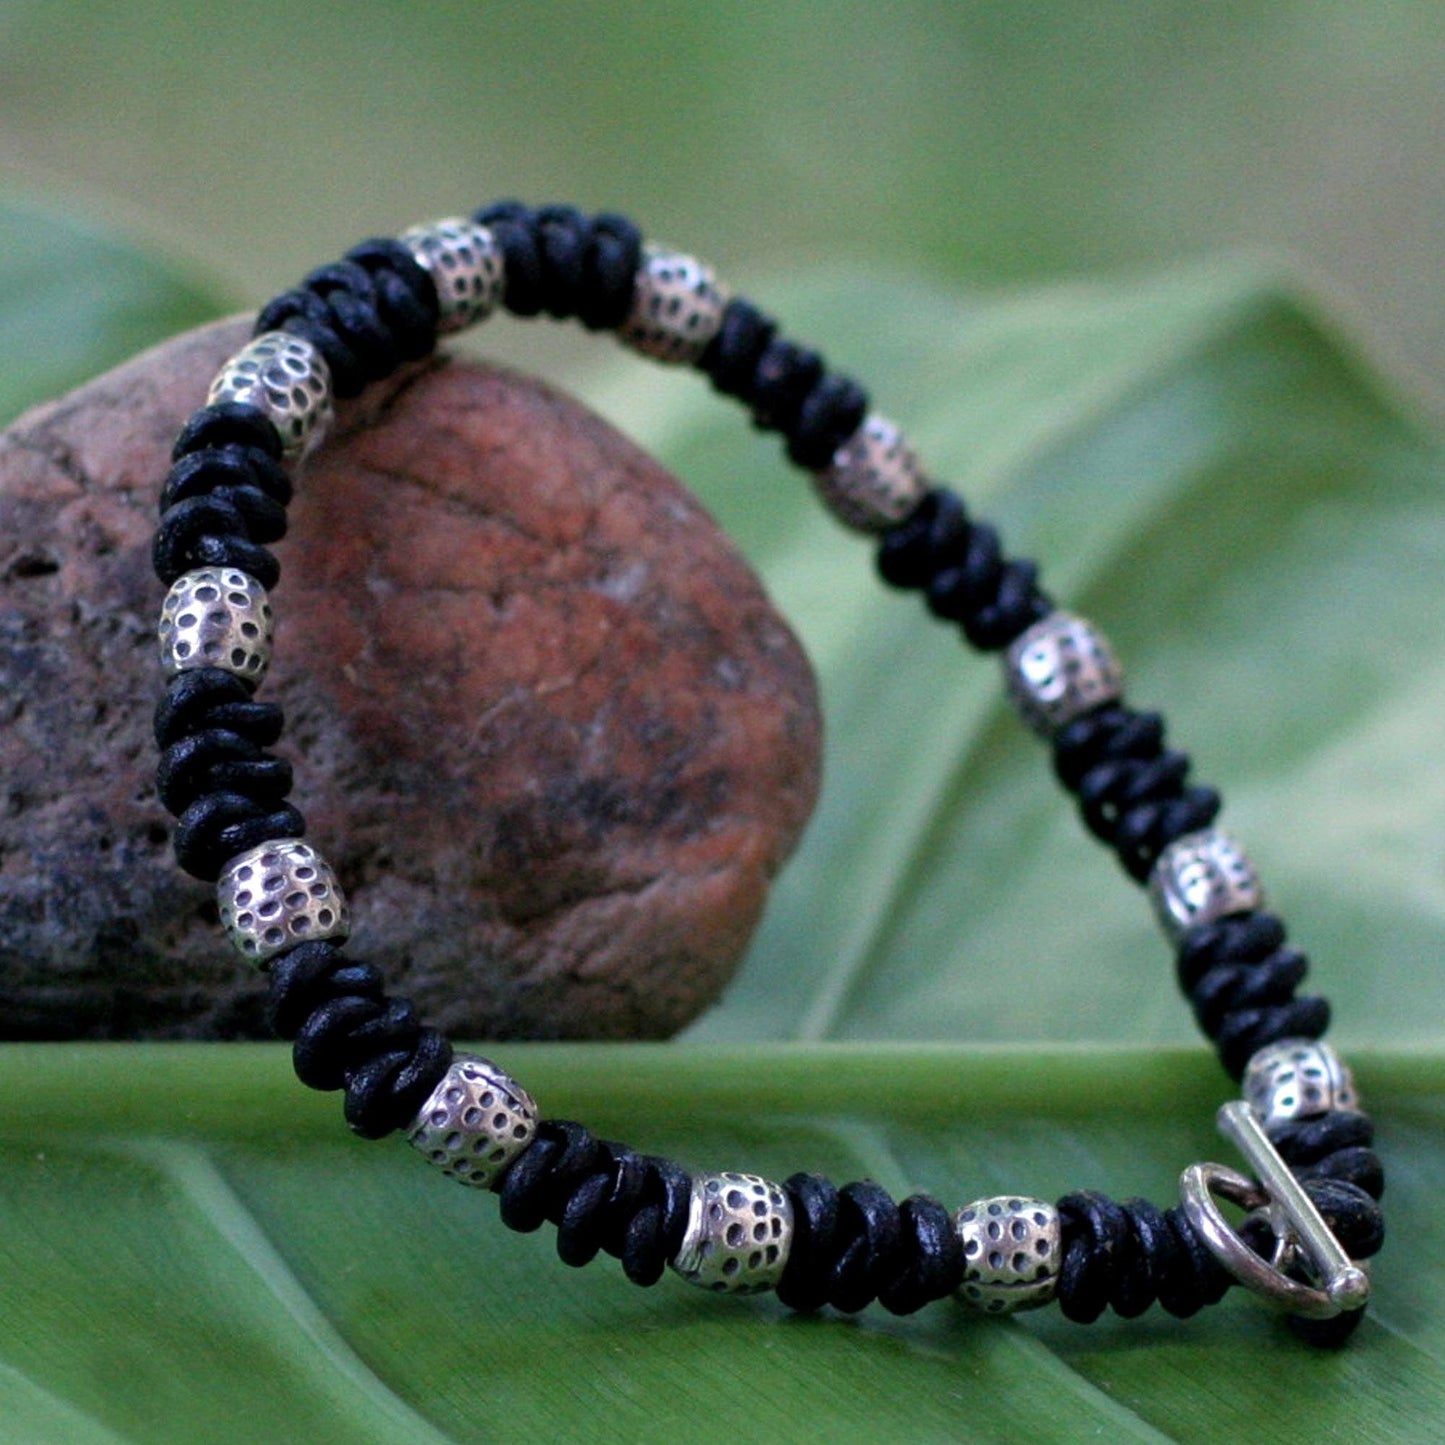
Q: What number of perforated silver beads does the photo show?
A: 12